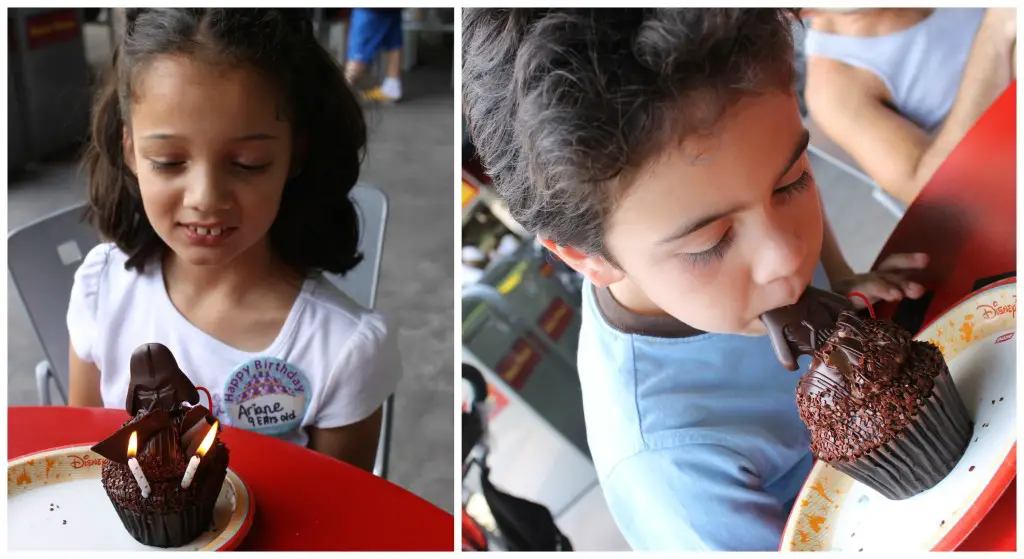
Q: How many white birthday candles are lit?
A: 2